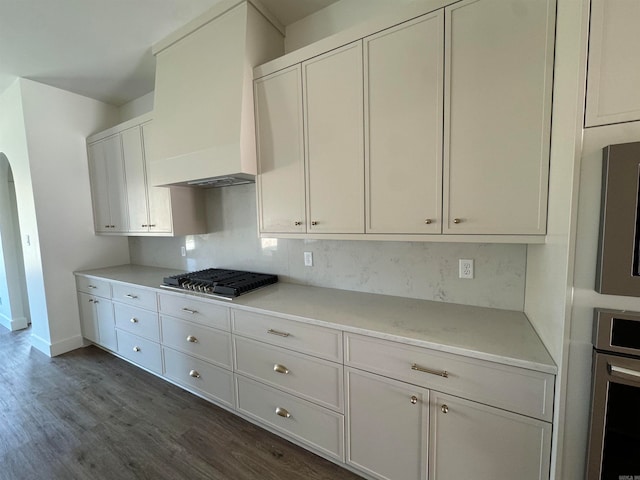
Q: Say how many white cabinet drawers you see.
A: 11